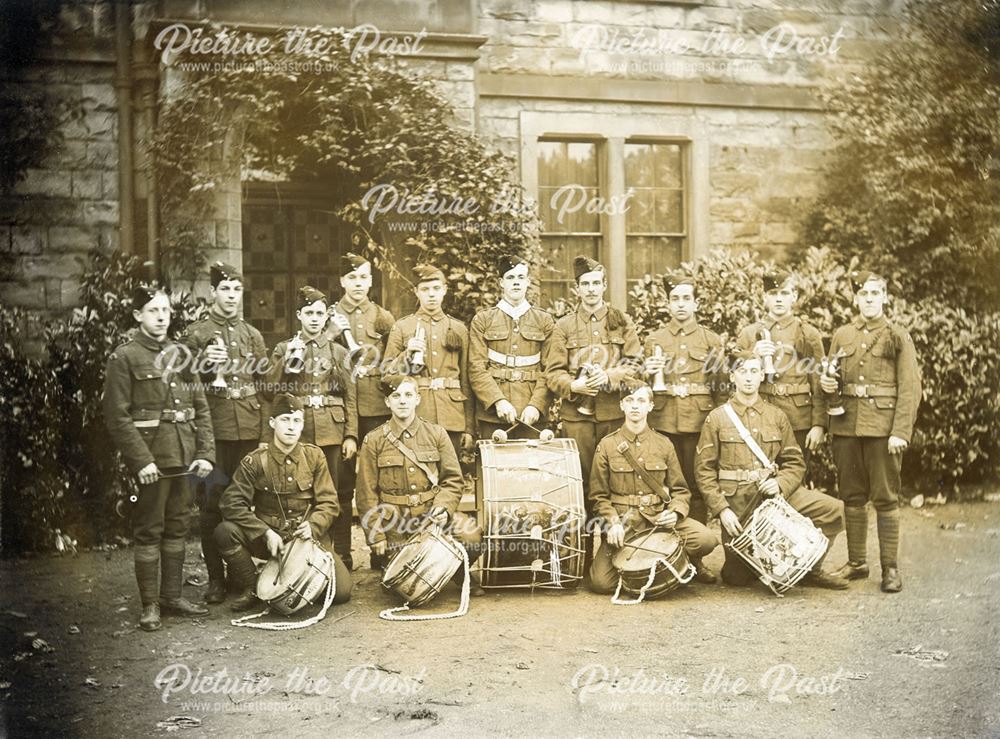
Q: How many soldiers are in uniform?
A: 14